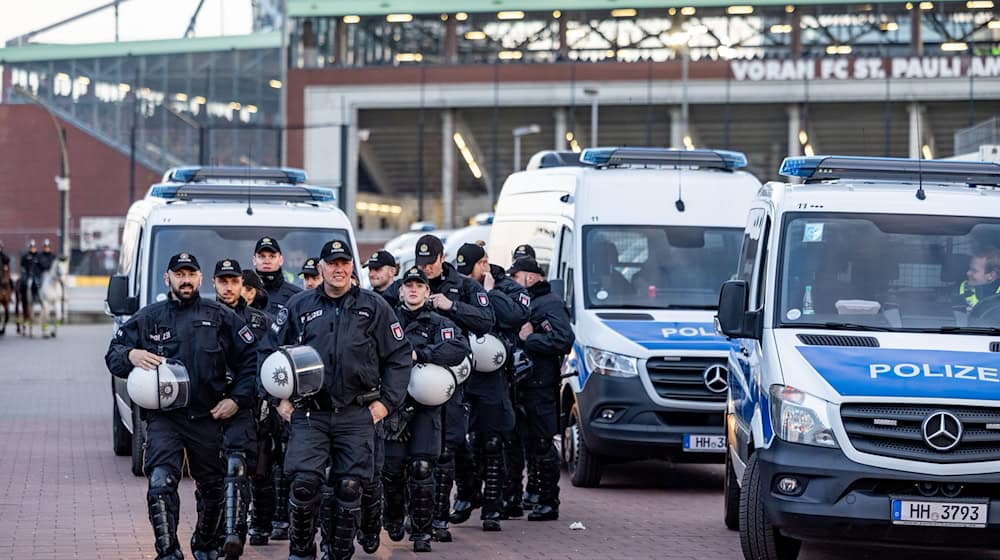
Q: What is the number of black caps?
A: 12